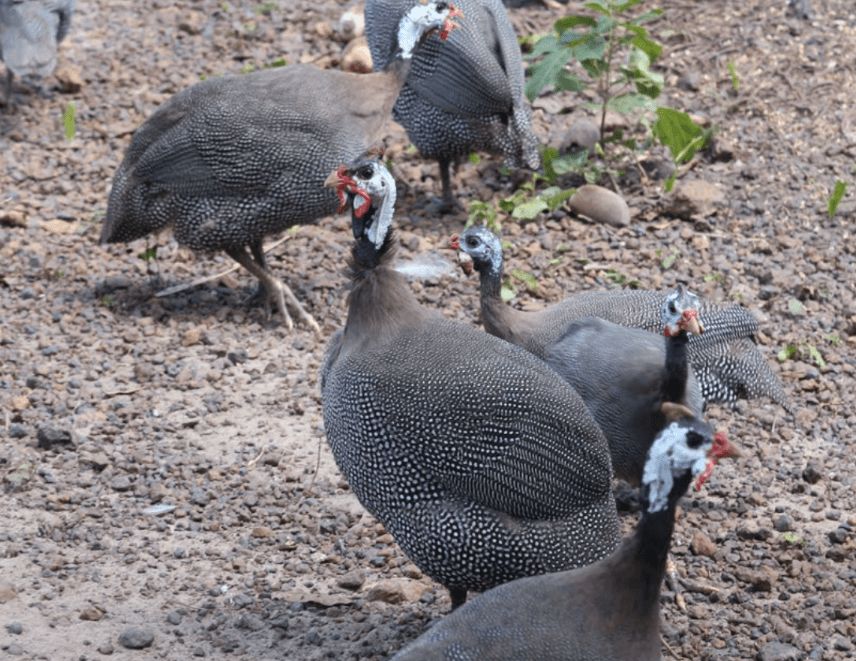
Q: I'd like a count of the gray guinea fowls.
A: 7